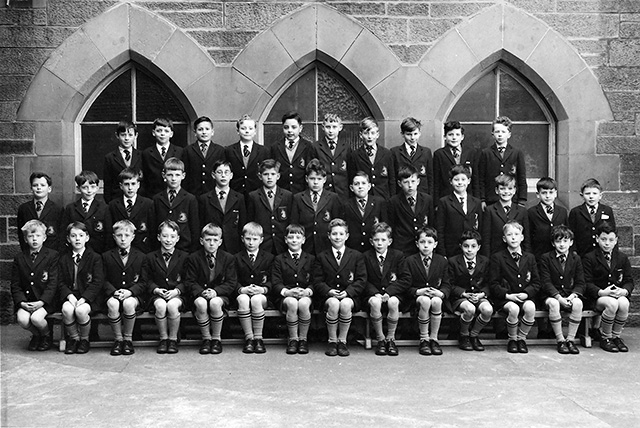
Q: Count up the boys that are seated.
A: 14